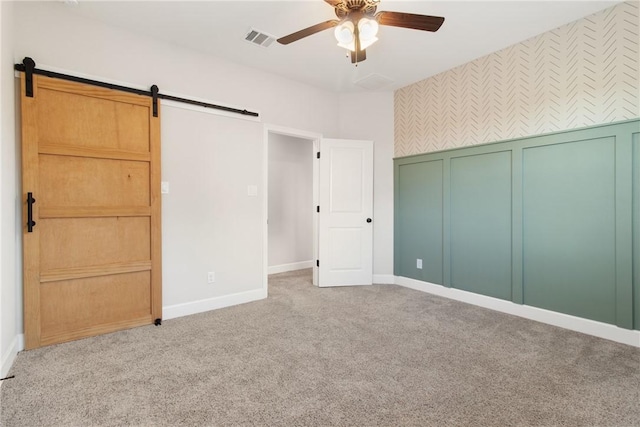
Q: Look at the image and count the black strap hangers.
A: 2